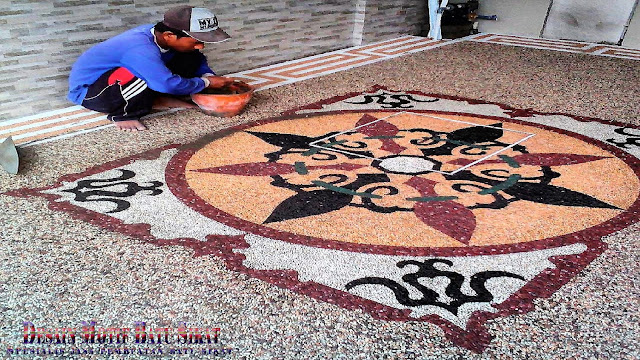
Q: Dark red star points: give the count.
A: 4